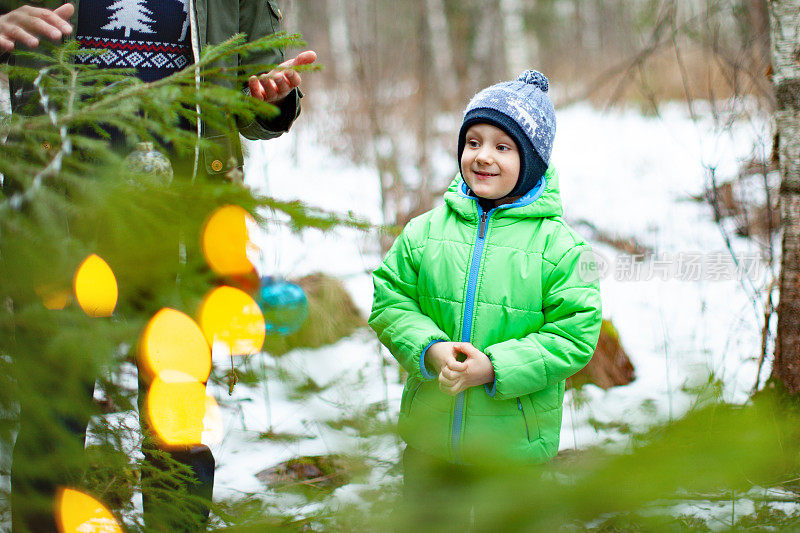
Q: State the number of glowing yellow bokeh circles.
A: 6